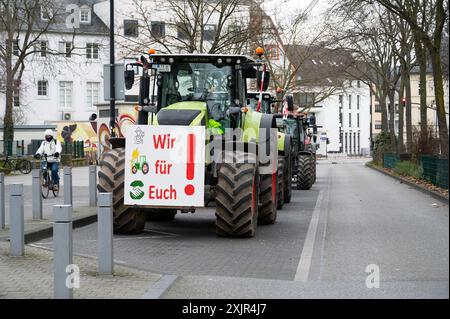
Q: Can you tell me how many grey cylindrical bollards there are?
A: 7